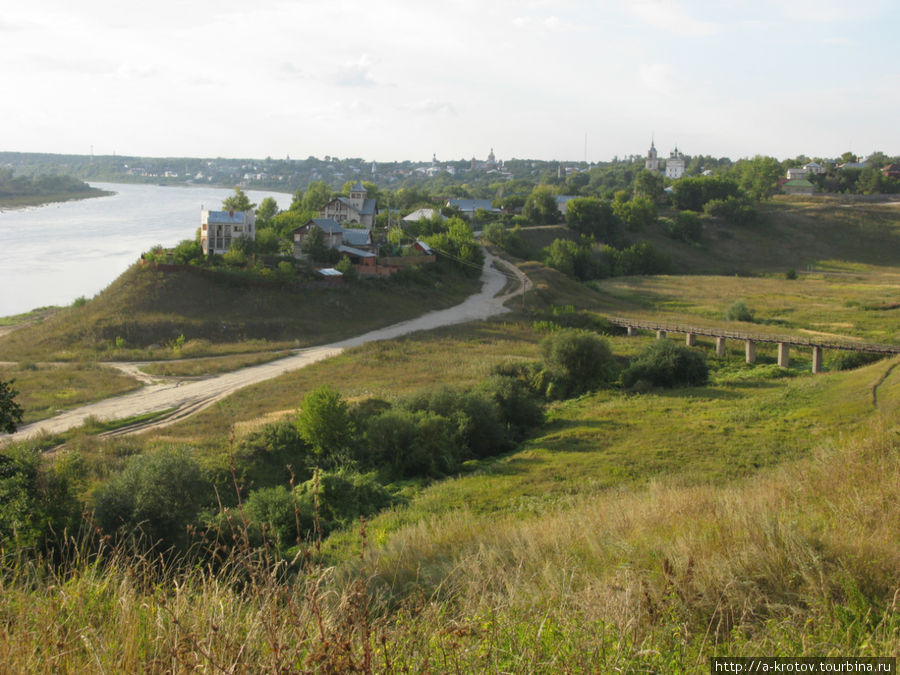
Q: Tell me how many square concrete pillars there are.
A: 7